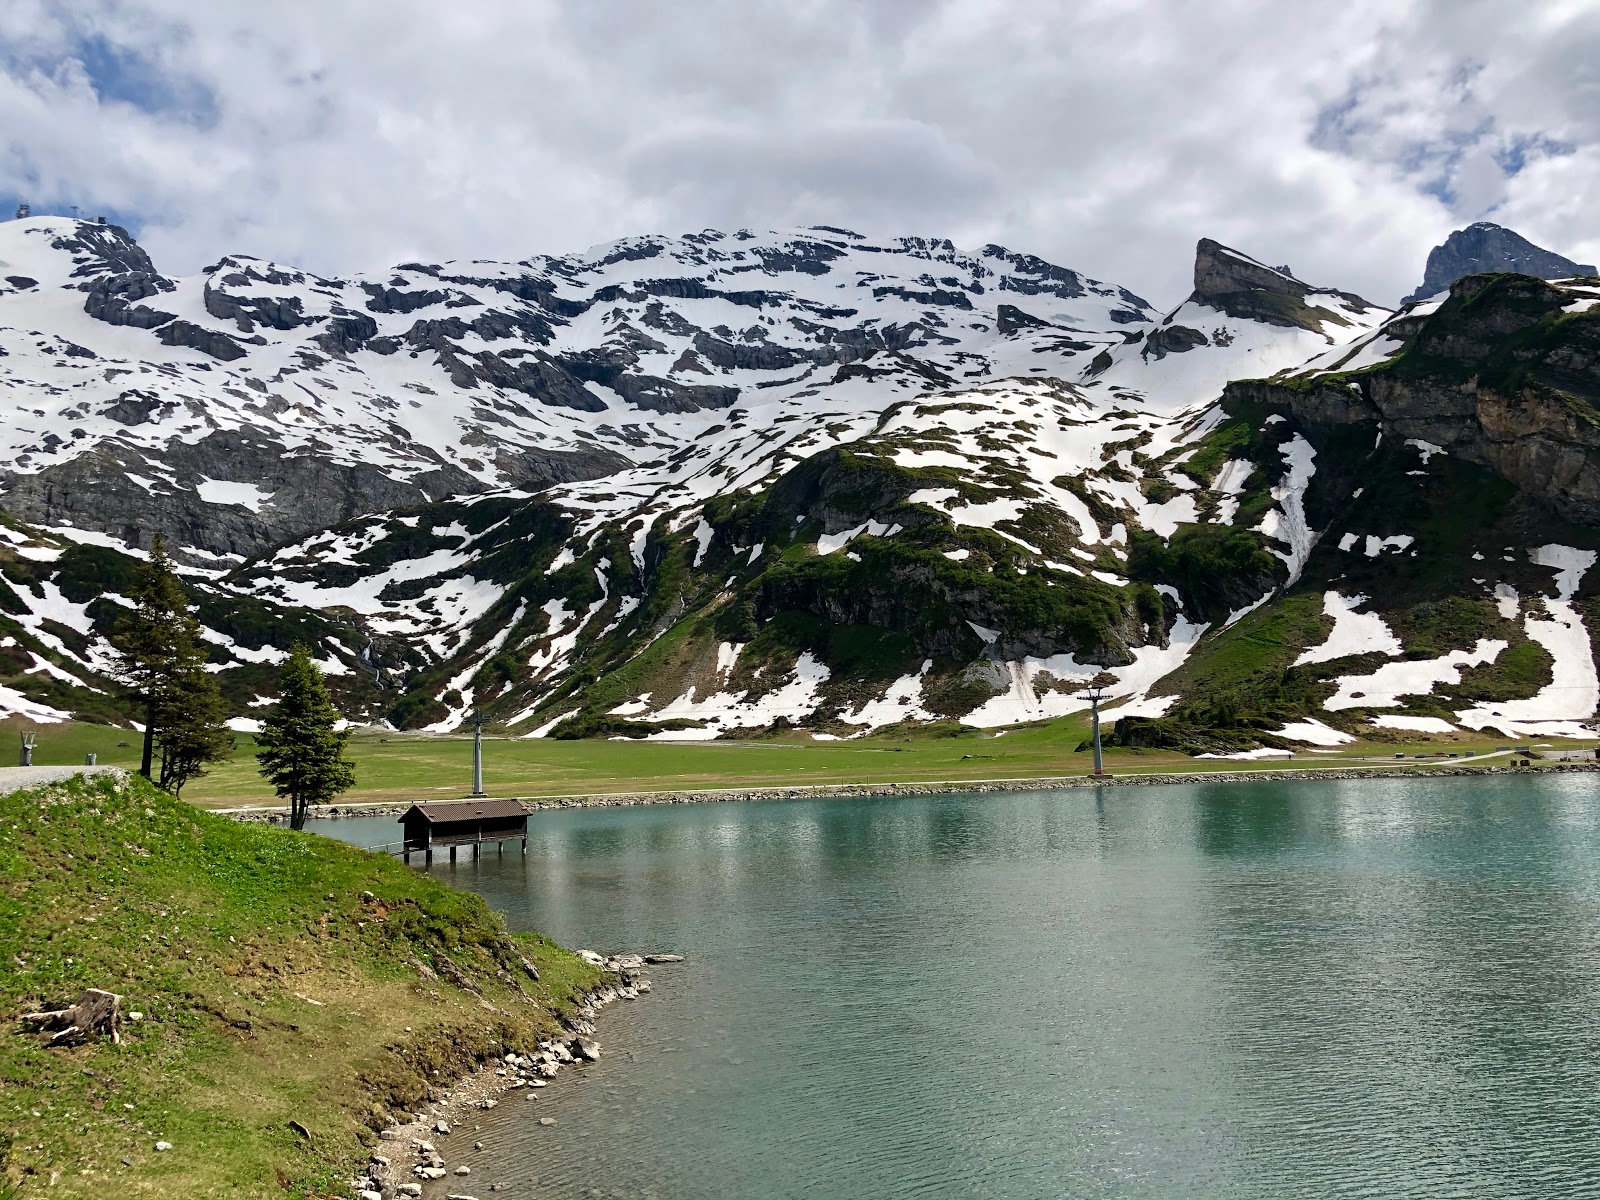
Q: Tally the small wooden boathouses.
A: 1